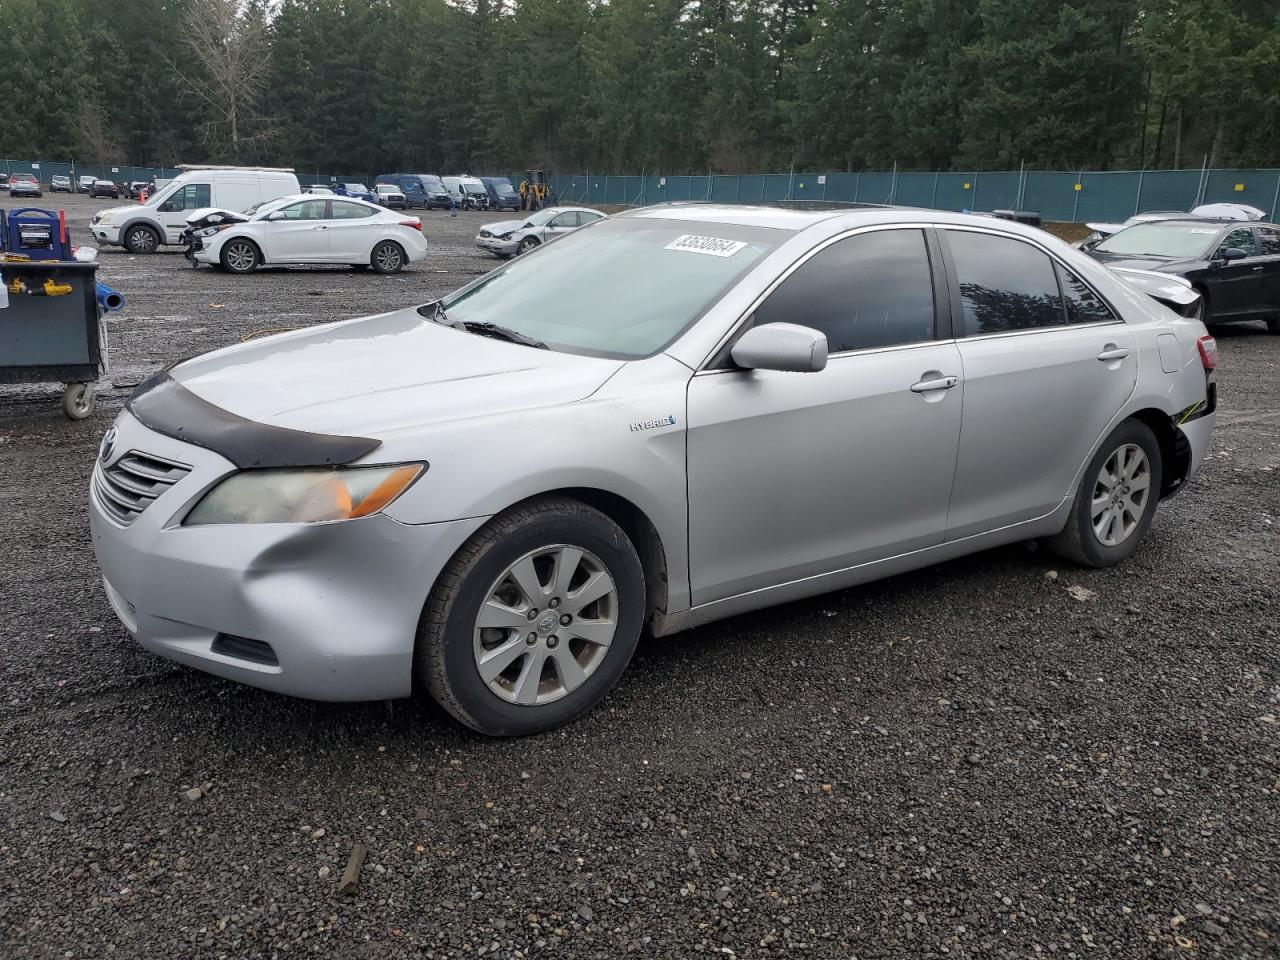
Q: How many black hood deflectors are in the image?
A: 1